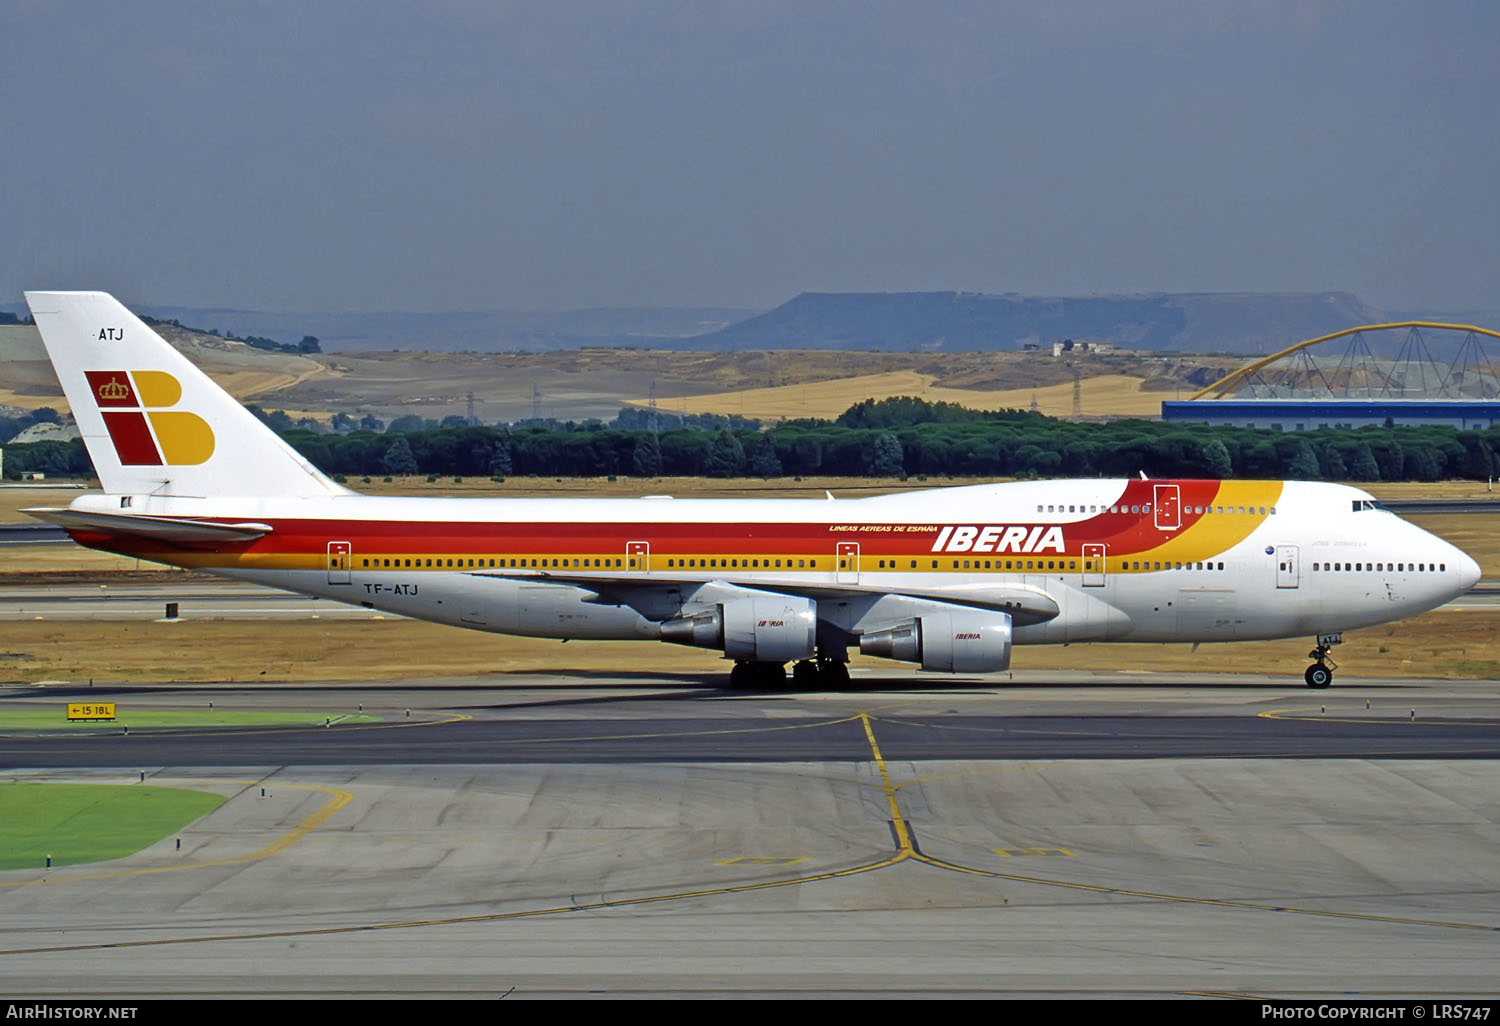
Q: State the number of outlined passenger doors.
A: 6